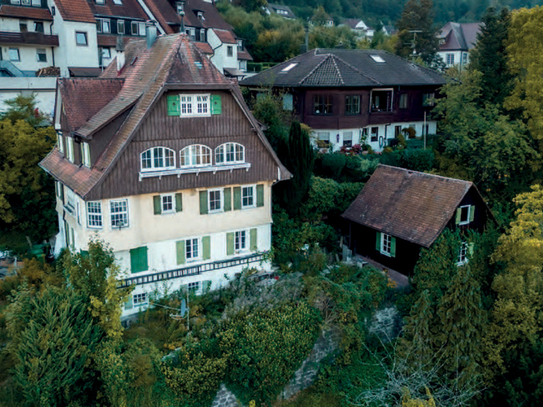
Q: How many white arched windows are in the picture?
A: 3